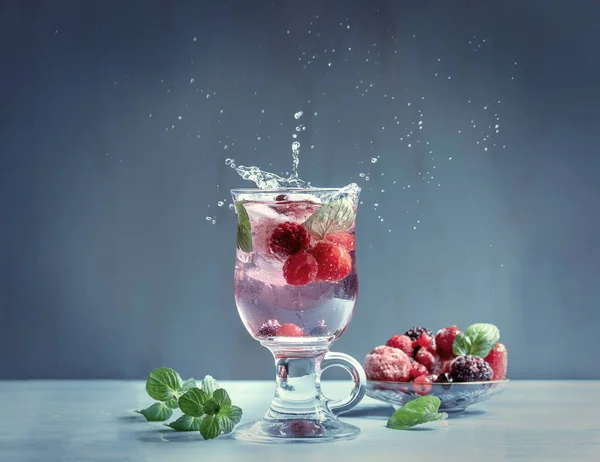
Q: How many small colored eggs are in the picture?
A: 0